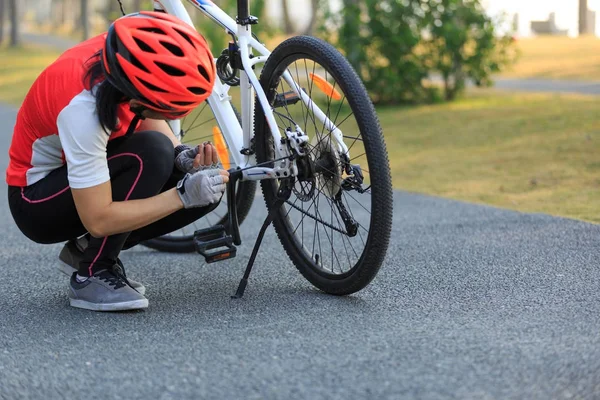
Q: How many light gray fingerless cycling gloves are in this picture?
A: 2